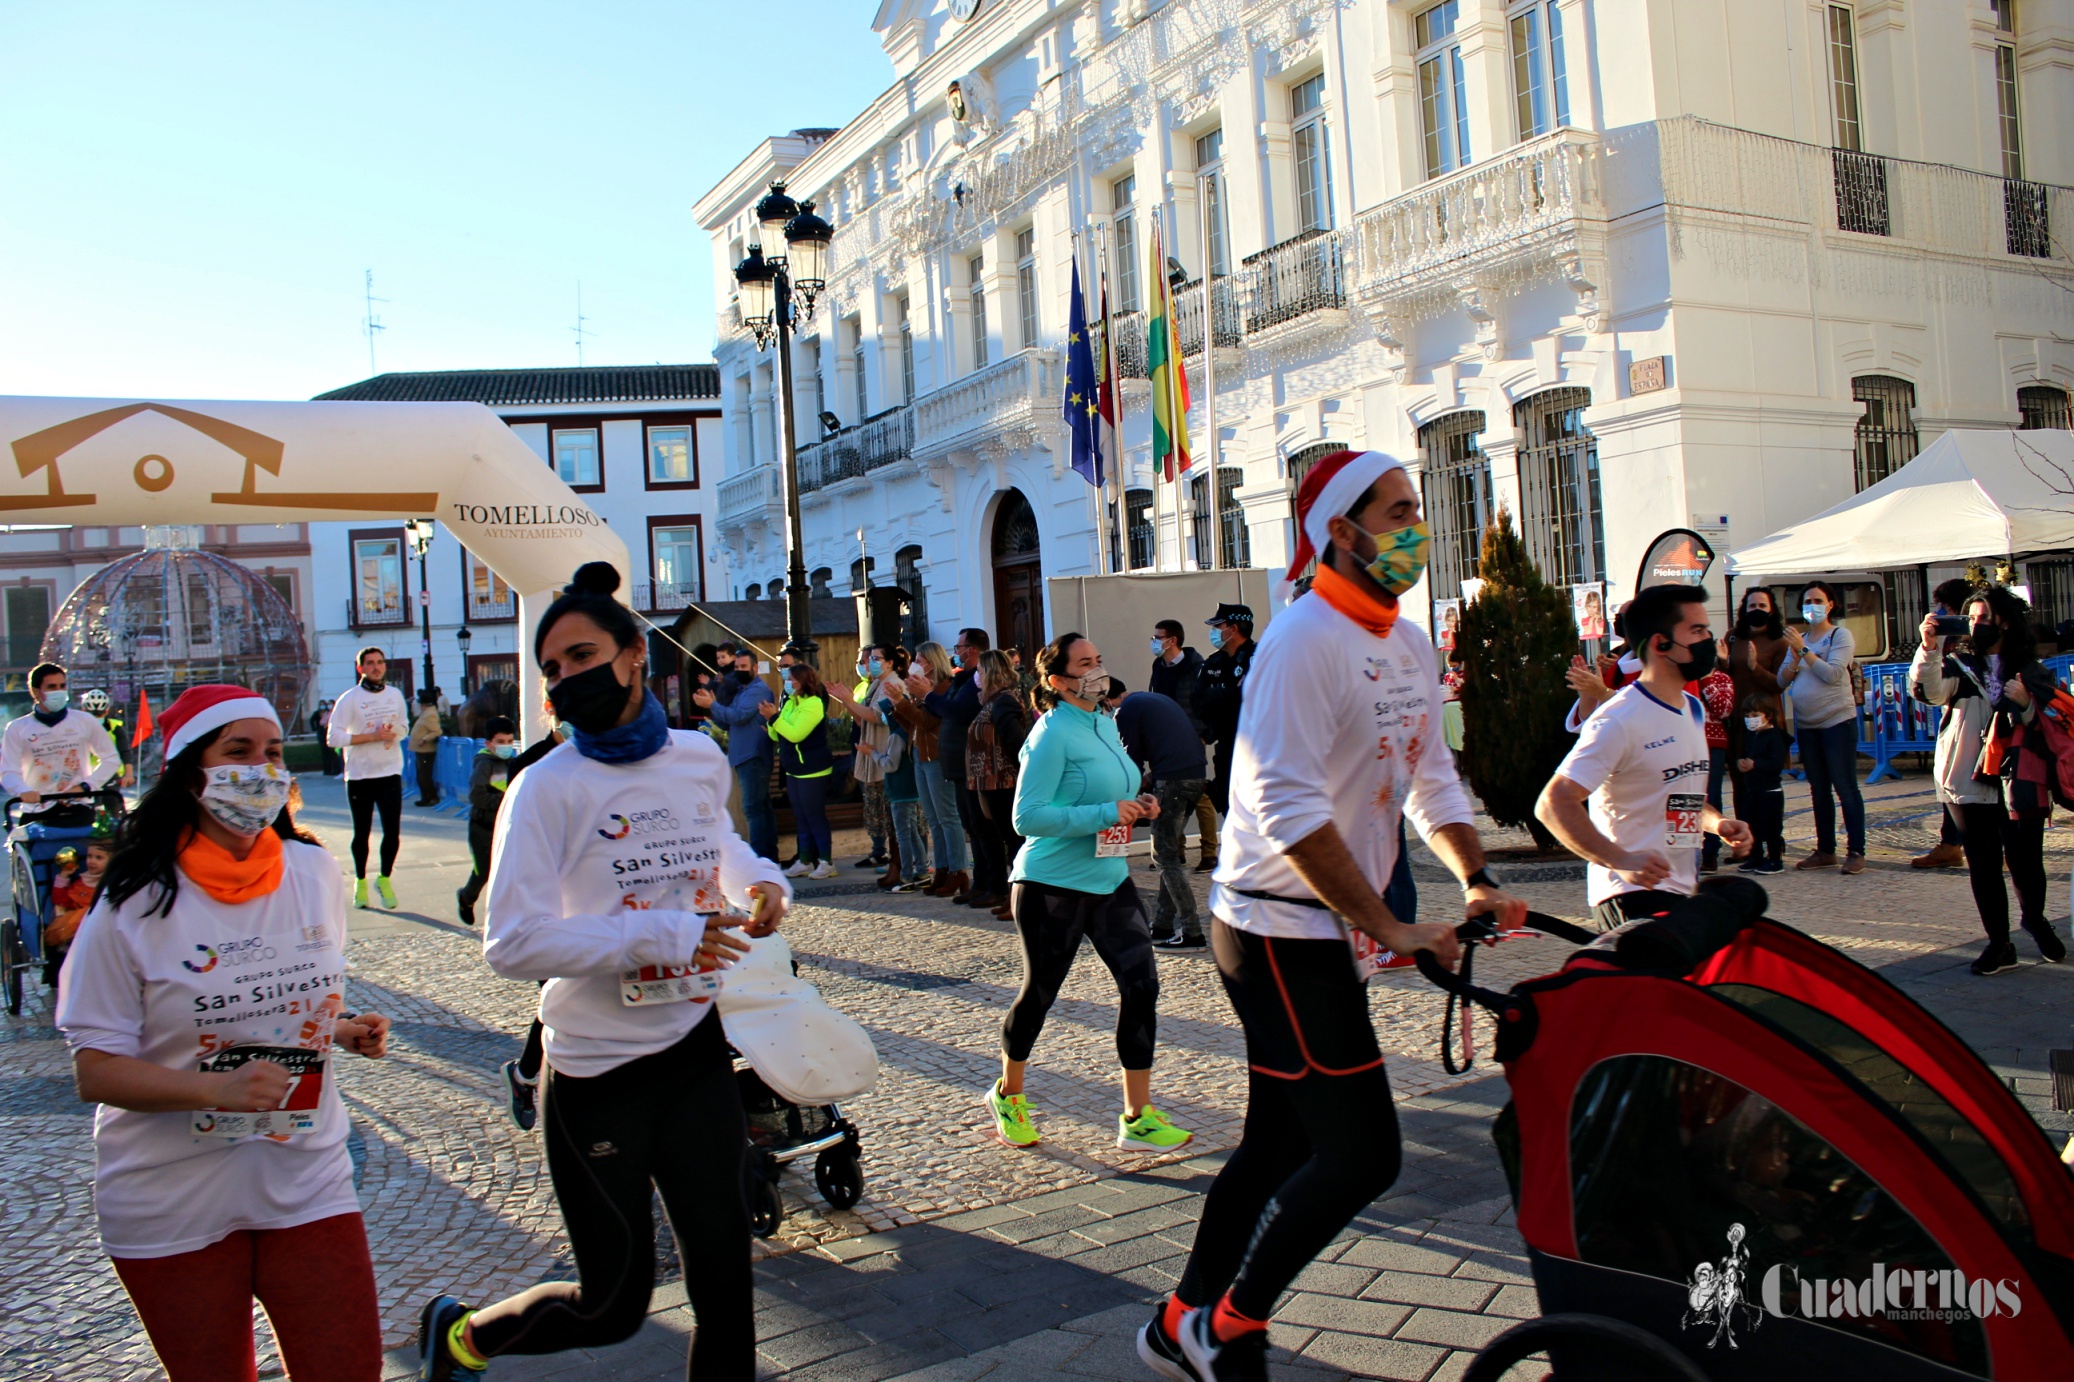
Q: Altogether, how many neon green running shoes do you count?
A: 4